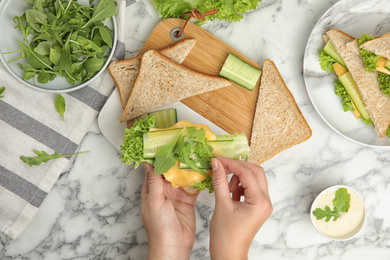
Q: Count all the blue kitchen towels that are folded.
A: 0